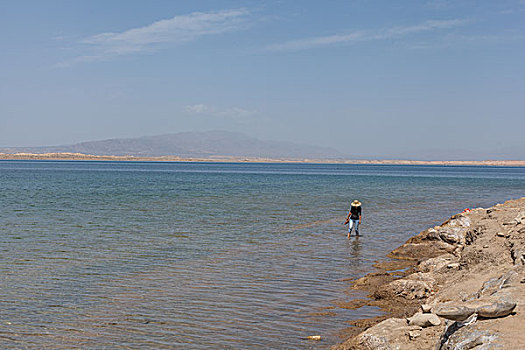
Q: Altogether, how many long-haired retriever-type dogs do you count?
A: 0